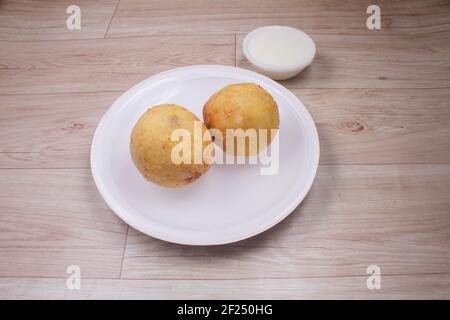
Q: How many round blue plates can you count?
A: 0